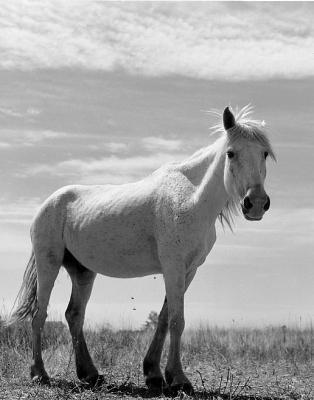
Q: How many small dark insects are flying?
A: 3